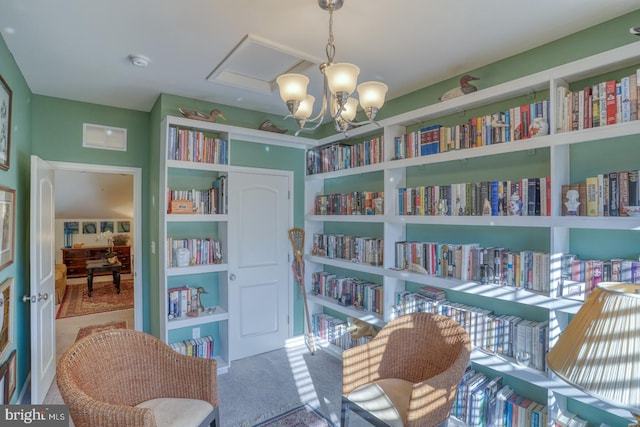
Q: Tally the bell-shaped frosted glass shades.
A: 5